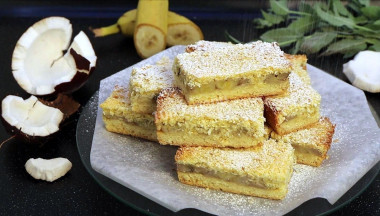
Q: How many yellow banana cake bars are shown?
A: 8